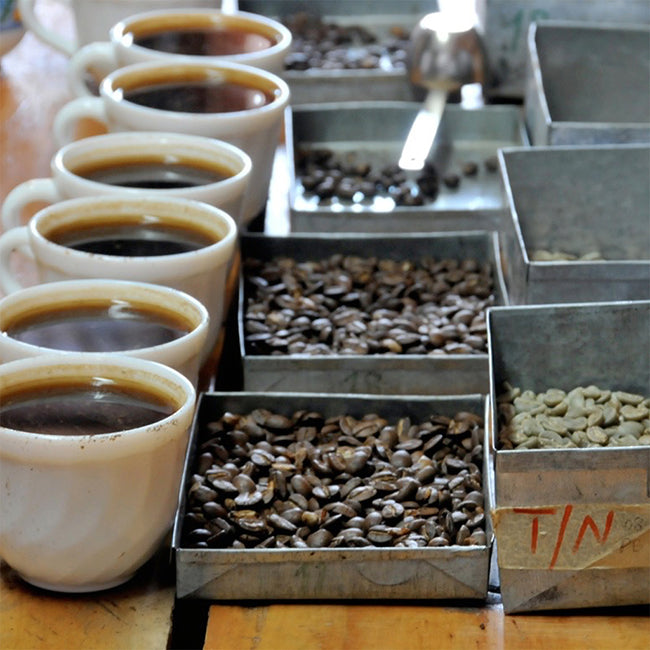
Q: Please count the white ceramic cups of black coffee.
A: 6